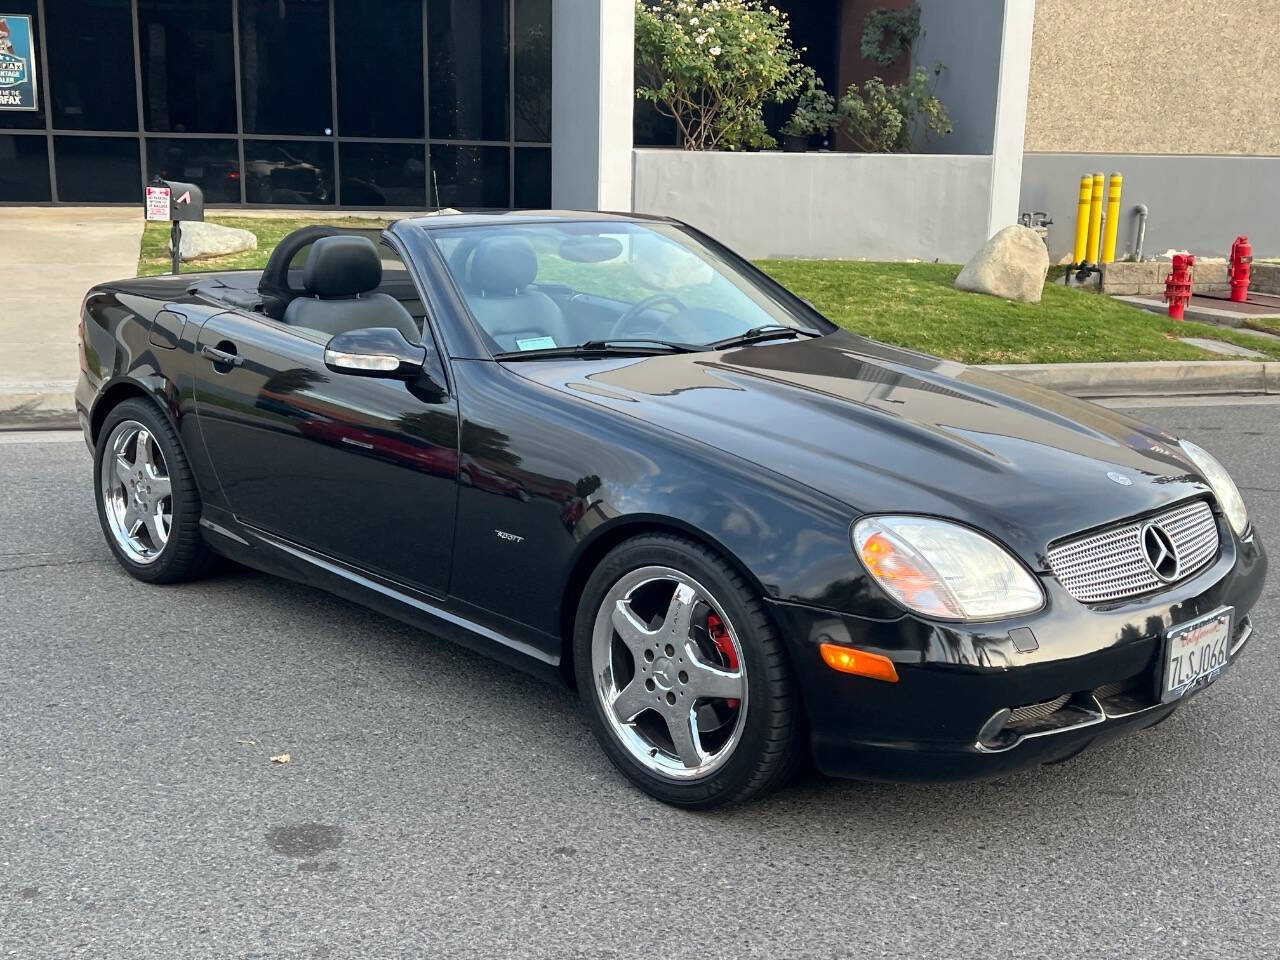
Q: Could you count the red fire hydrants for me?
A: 2